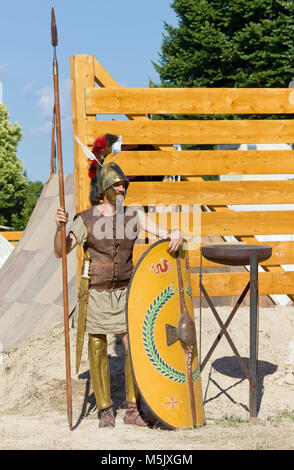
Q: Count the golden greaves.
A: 2